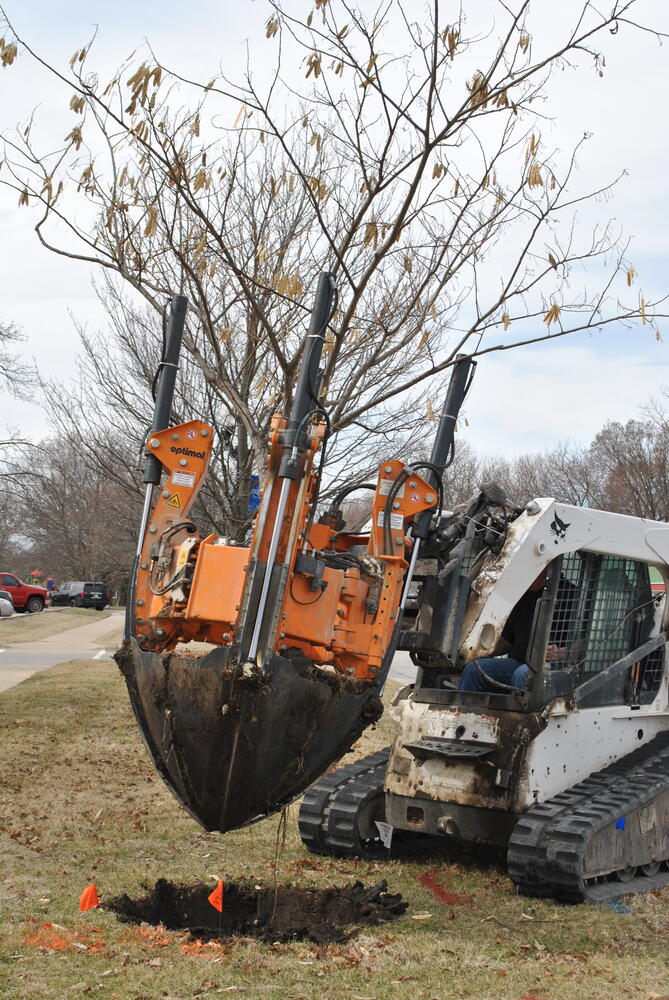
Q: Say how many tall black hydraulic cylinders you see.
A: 3